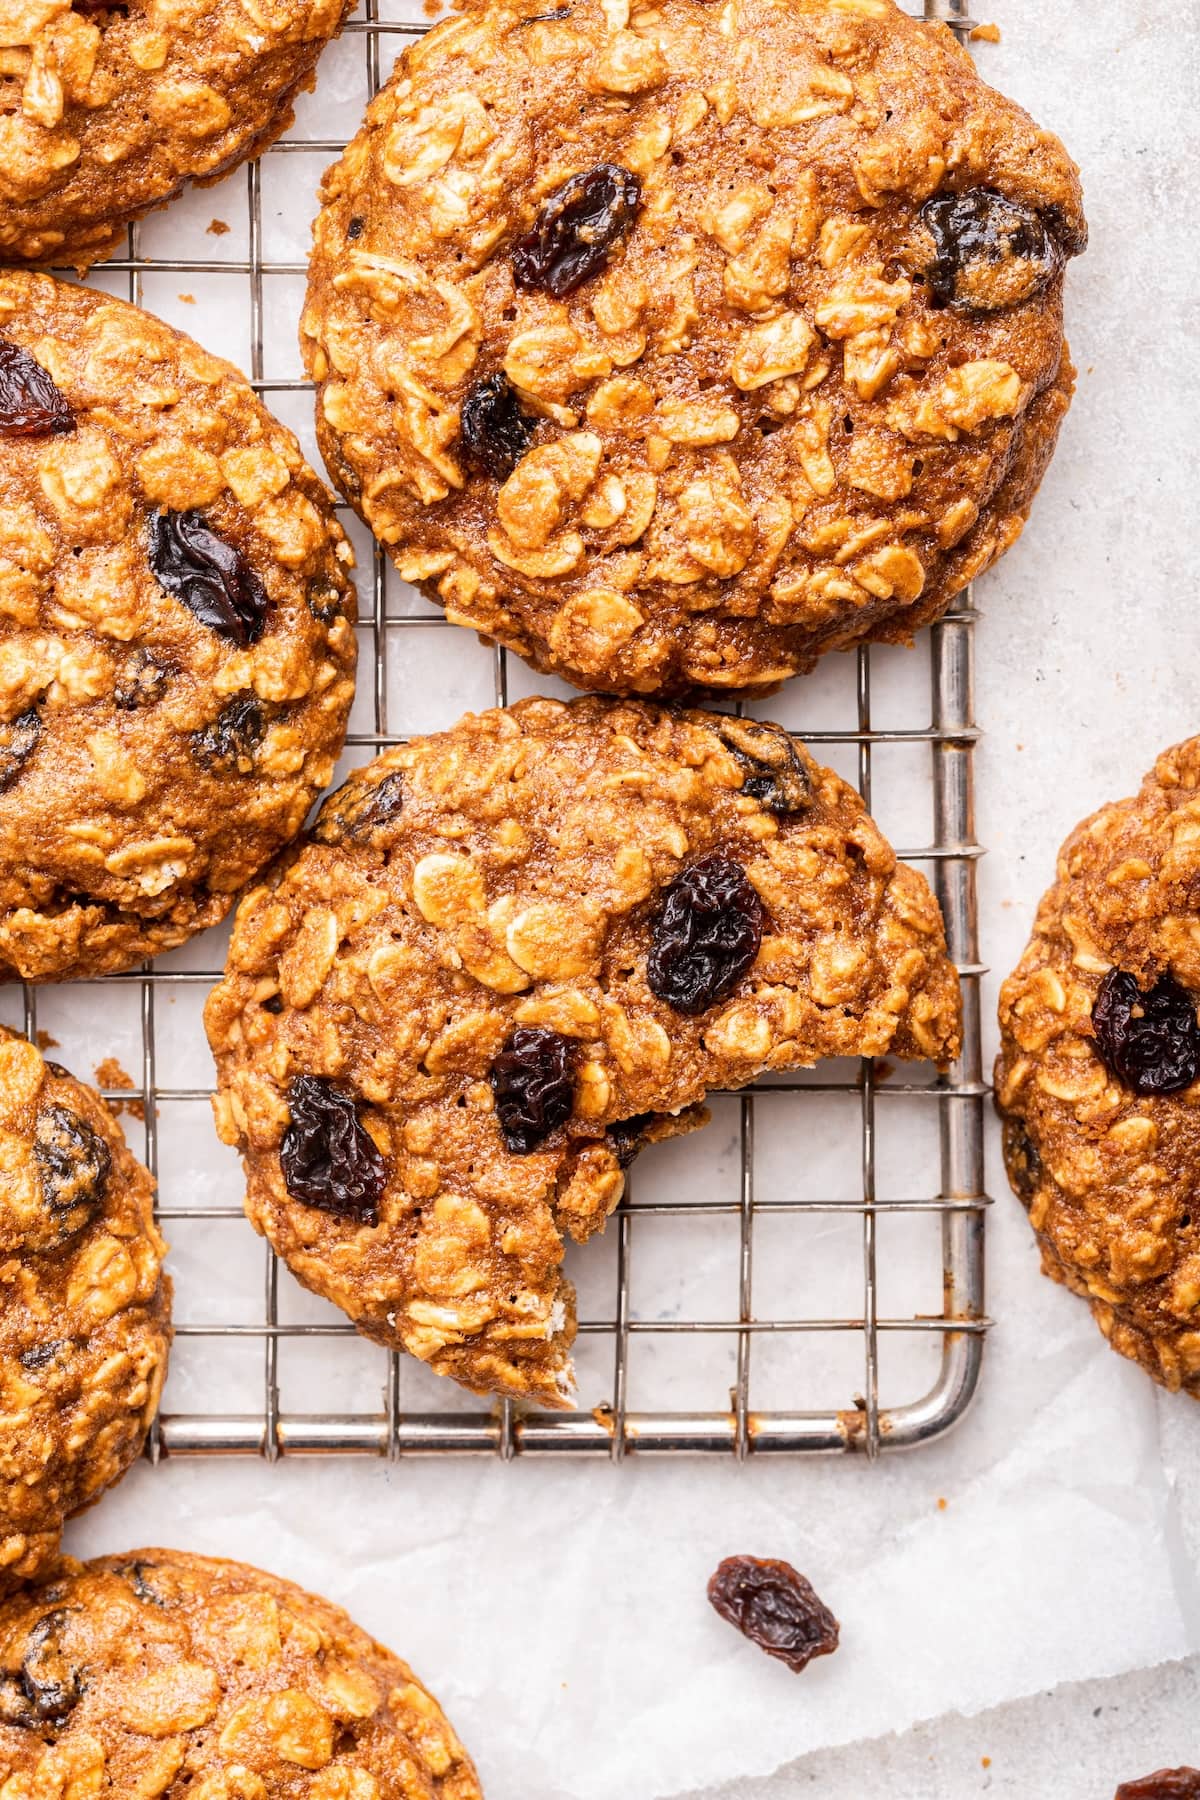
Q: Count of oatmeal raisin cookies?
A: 7